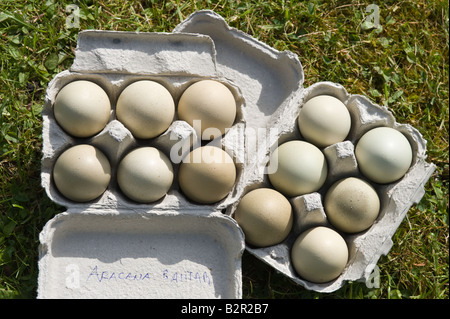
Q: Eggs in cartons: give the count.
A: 12